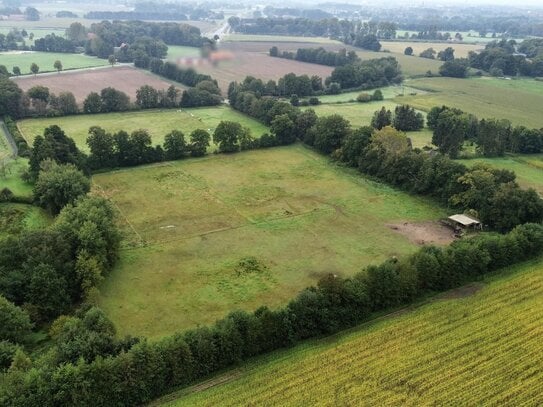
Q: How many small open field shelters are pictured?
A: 1